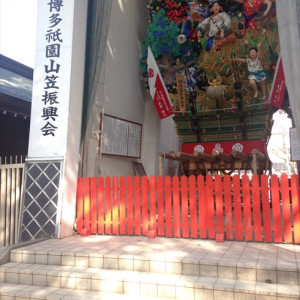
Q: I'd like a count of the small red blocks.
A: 3